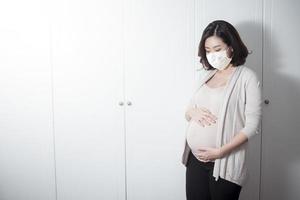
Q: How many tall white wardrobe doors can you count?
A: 5